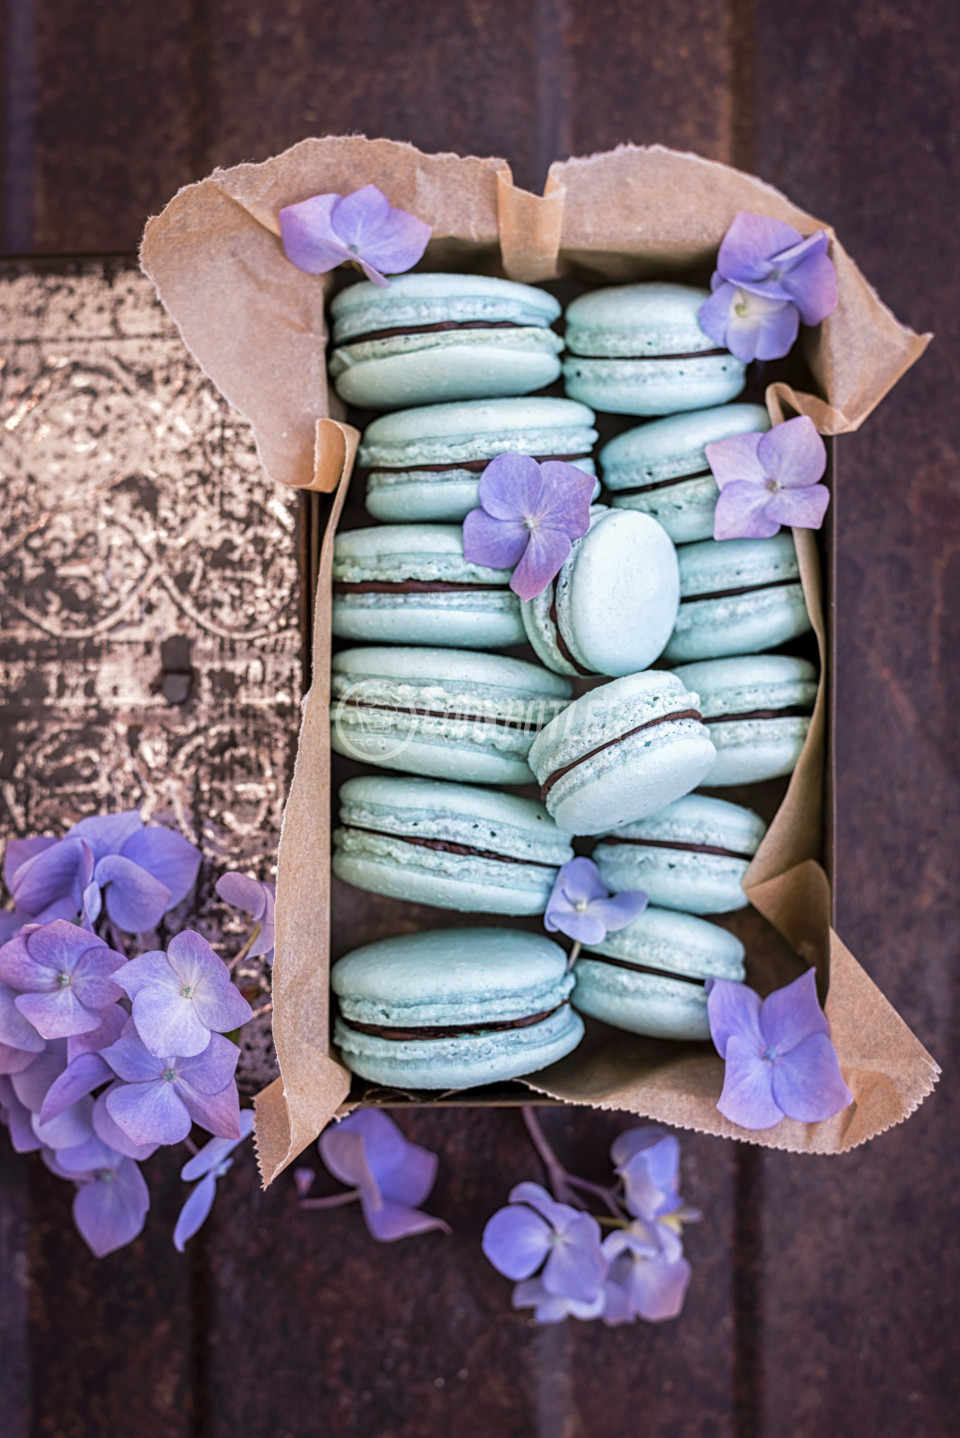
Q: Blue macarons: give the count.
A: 14